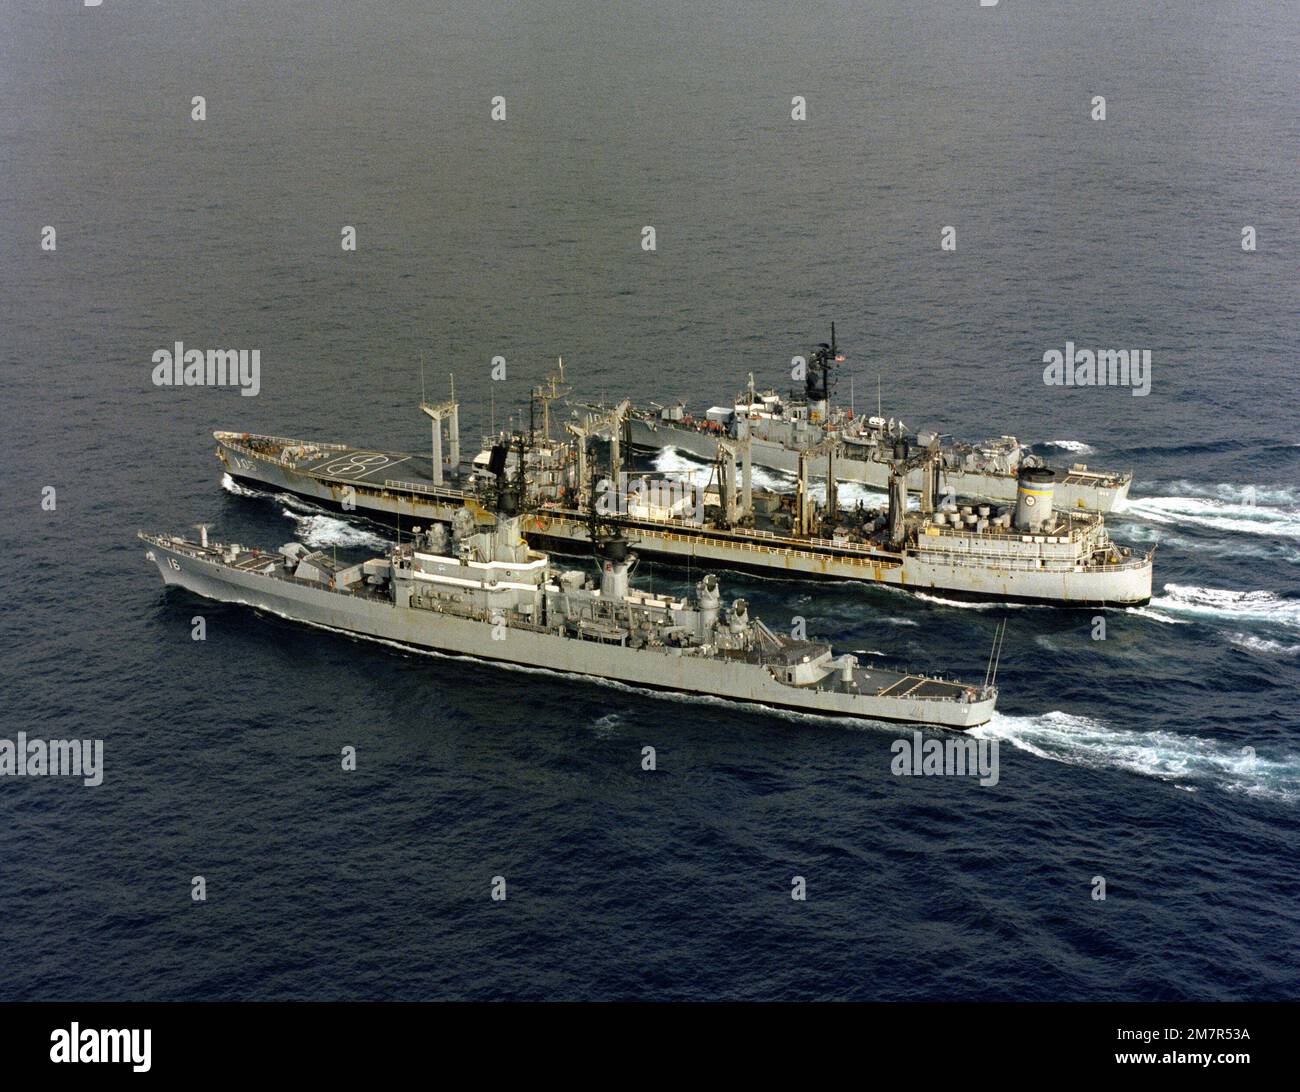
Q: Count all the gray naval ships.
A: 3